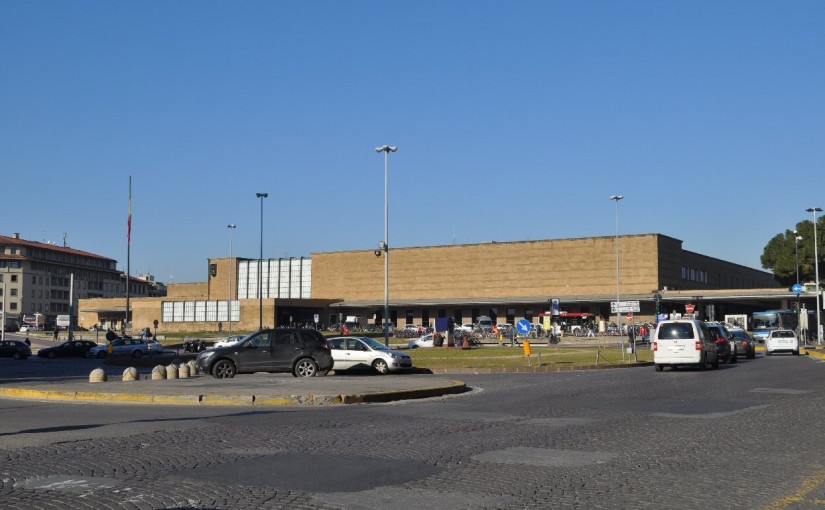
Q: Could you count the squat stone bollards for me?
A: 6